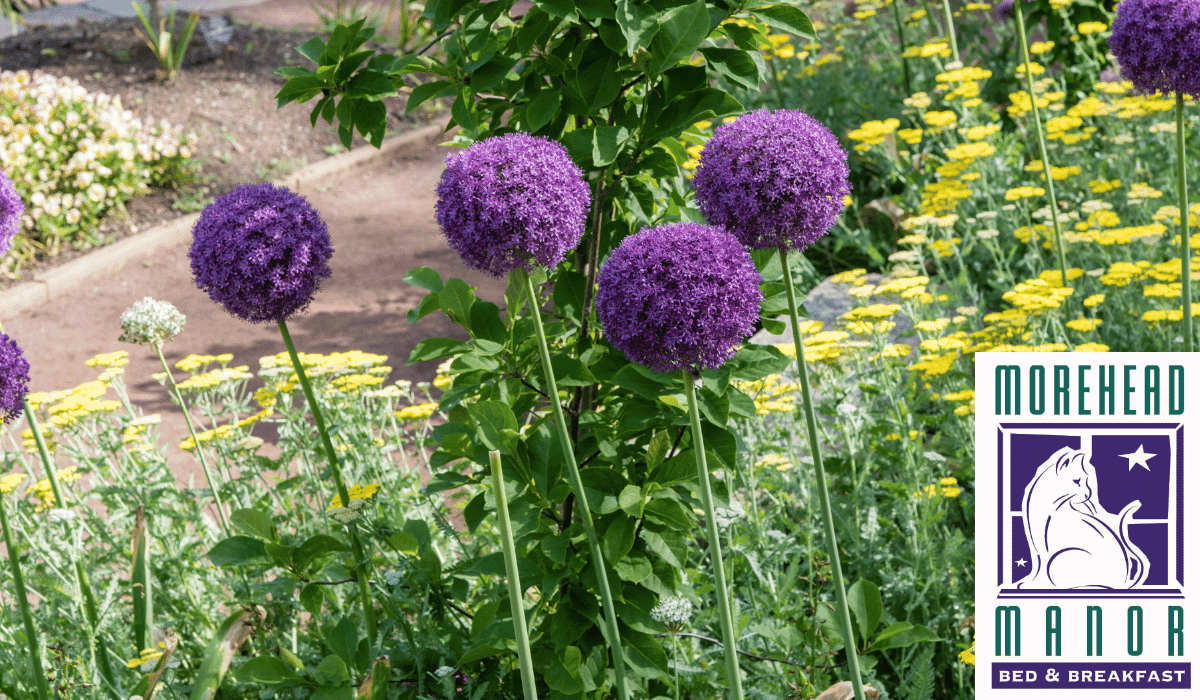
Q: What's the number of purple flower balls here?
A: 7